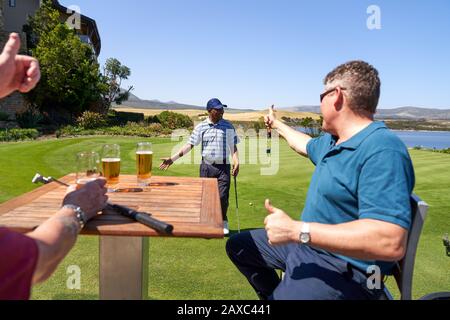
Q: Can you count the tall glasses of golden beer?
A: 2